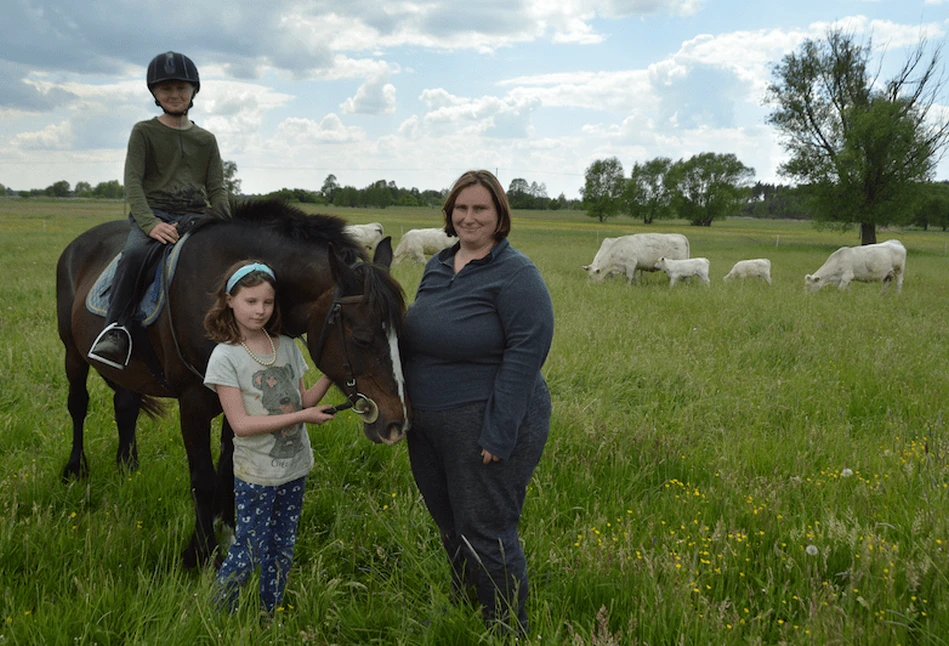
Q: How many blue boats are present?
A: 0